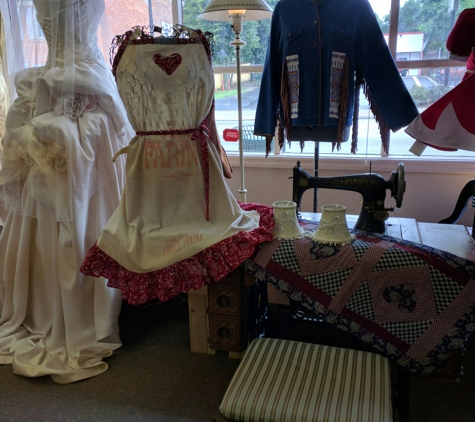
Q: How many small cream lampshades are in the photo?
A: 2